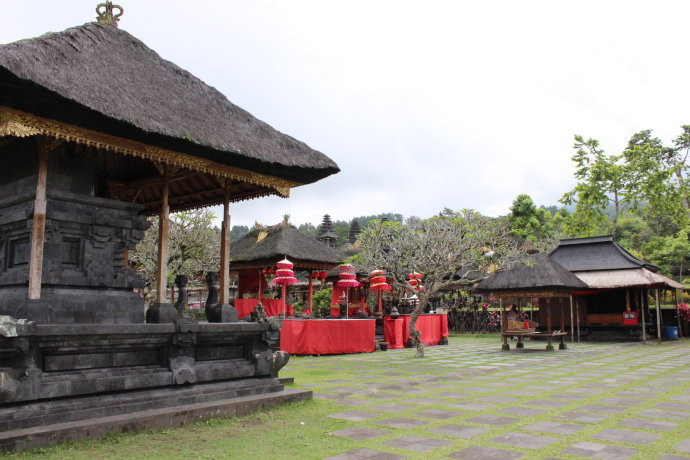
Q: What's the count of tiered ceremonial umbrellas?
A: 4